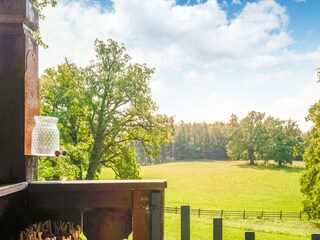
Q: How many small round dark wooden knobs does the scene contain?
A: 2